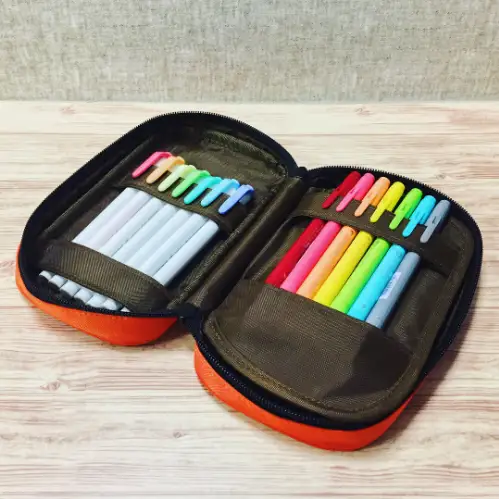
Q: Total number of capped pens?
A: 14